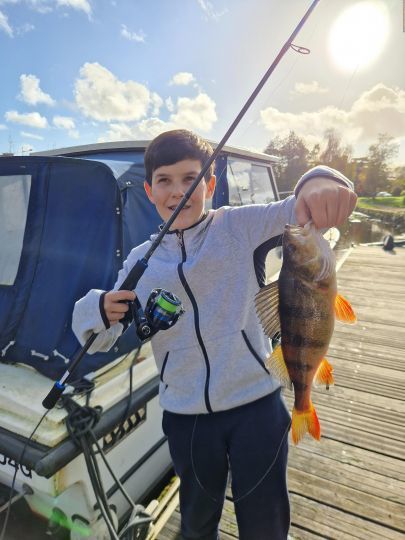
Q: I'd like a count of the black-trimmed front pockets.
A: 2